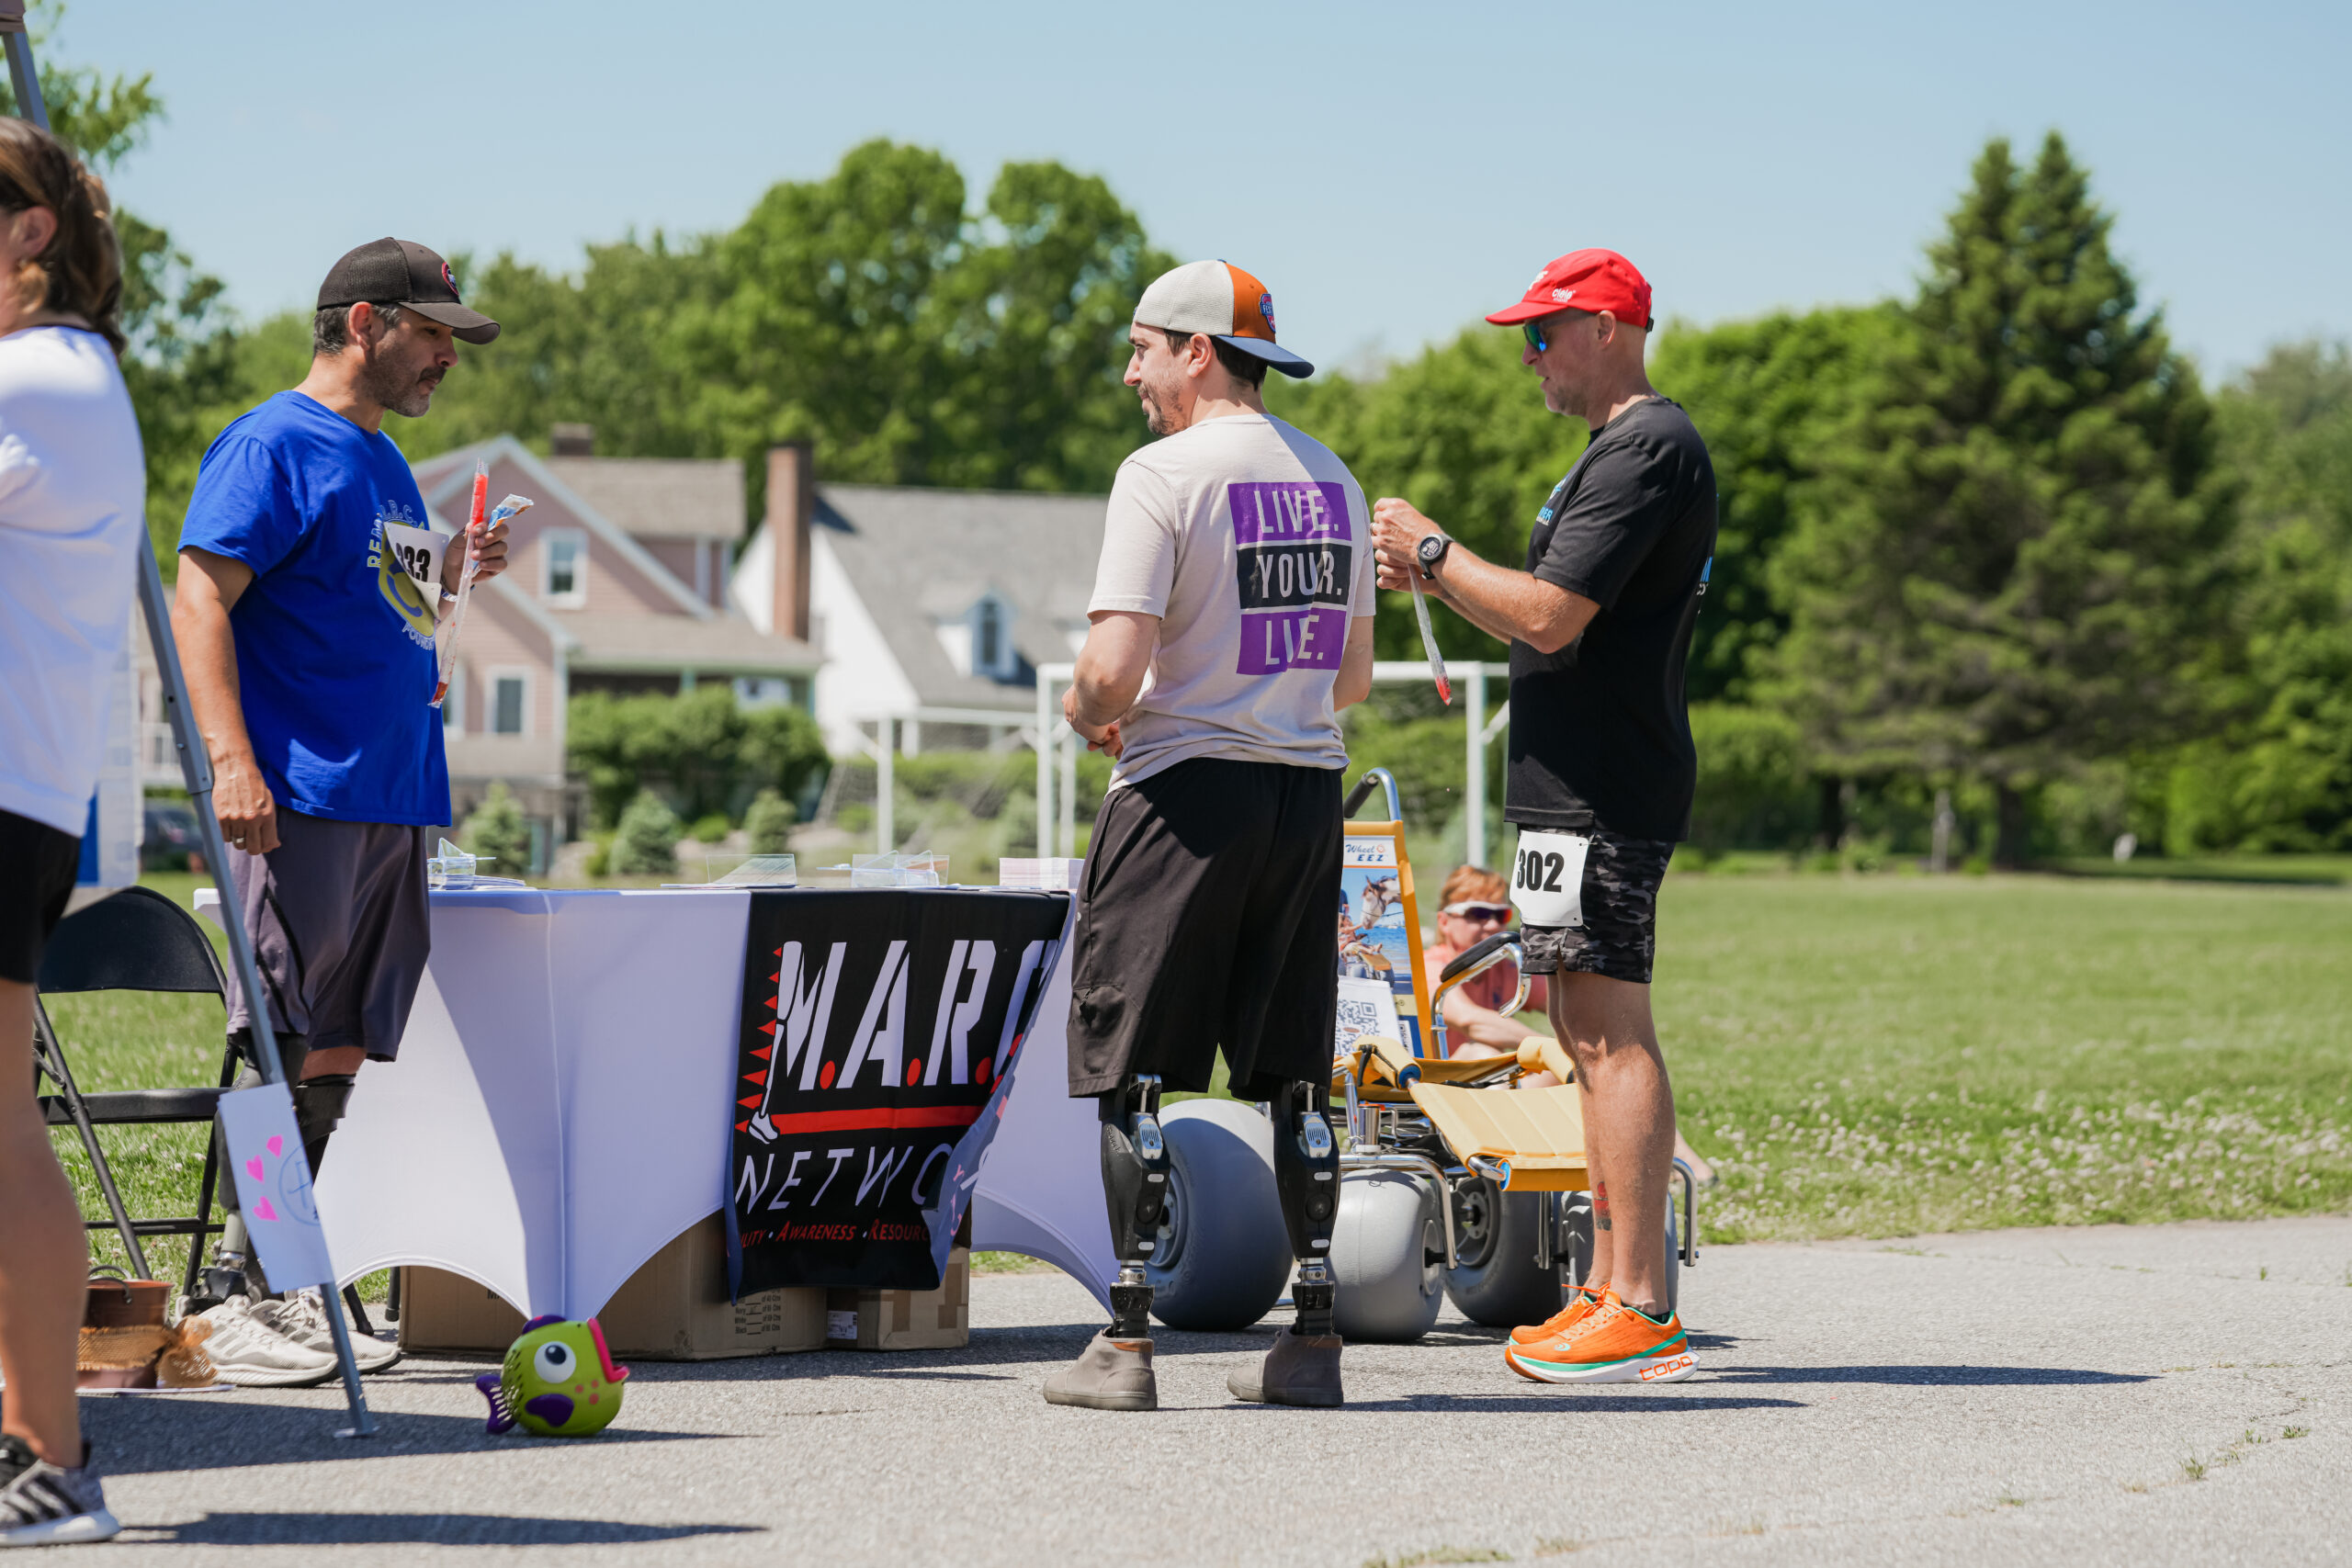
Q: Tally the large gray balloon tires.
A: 4